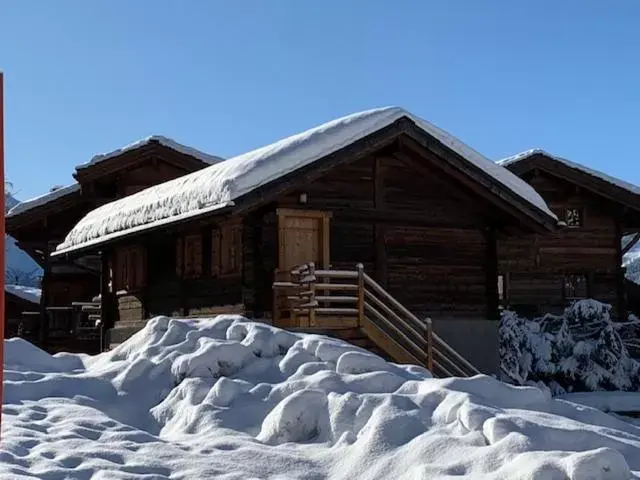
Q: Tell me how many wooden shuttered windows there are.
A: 3